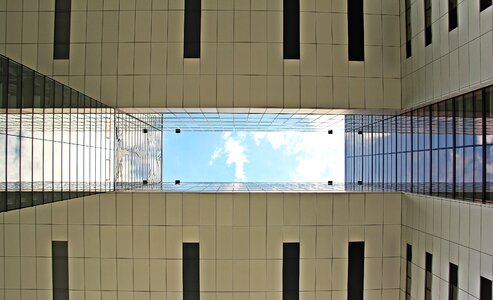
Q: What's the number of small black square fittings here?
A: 8